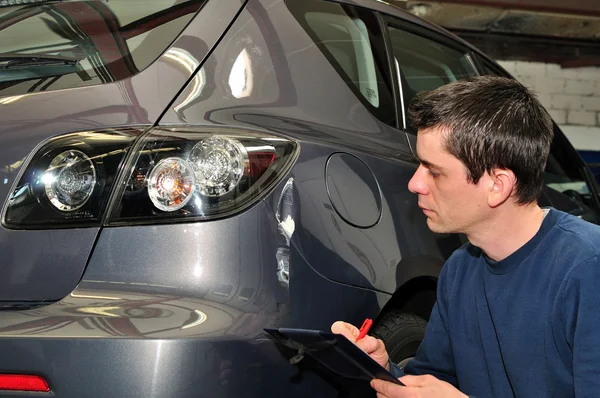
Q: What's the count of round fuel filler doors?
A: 1